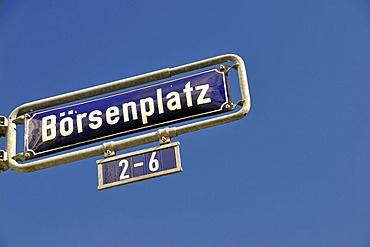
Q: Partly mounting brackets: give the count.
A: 2